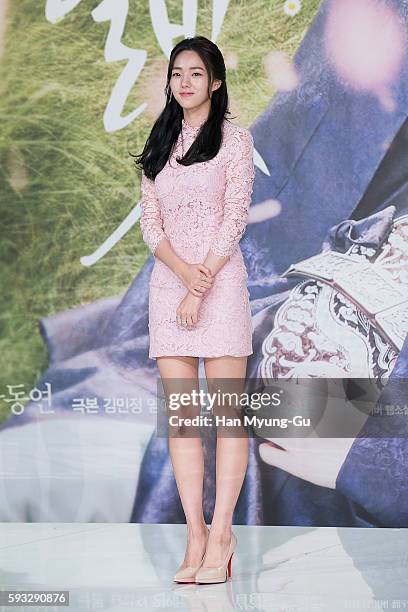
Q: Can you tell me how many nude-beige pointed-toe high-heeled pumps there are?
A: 2